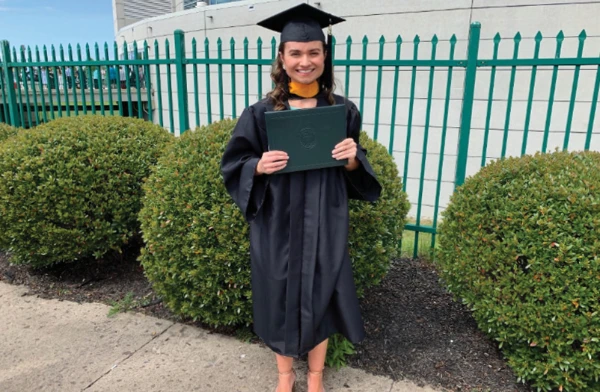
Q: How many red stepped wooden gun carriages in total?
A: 0